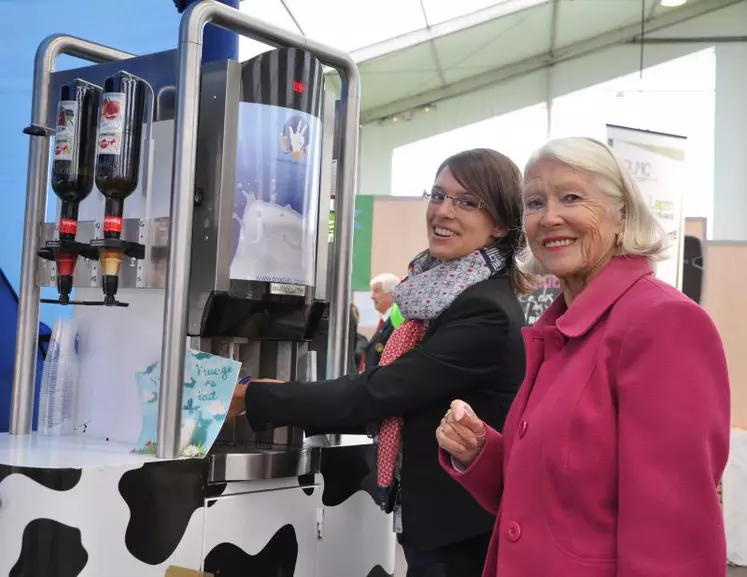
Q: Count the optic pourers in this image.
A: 2